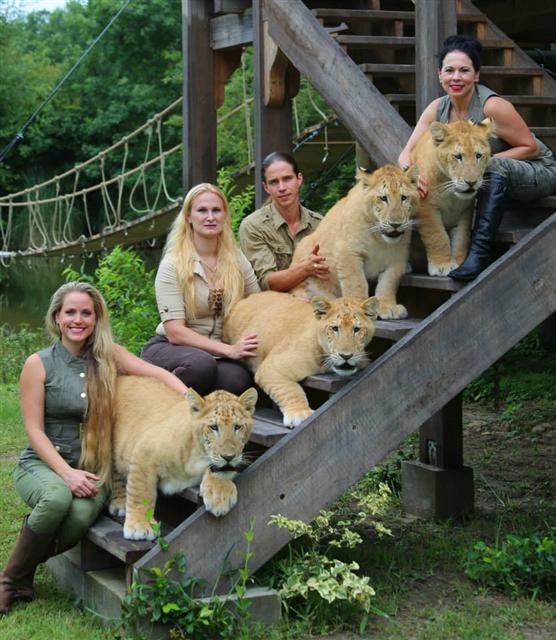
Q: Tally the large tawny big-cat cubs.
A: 4